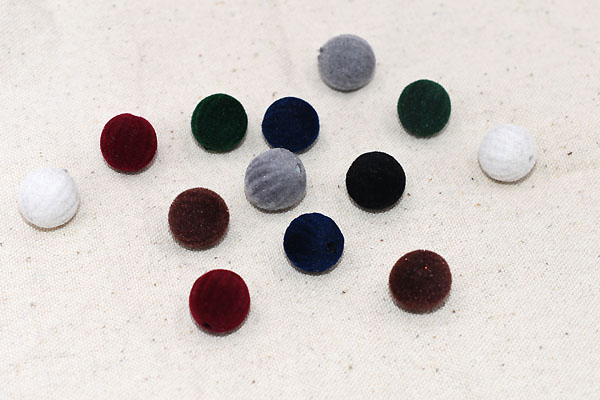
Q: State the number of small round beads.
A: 13